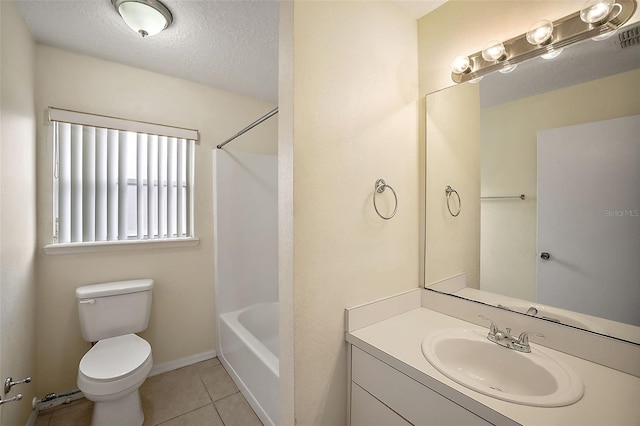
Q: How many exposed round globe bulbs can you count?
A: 4